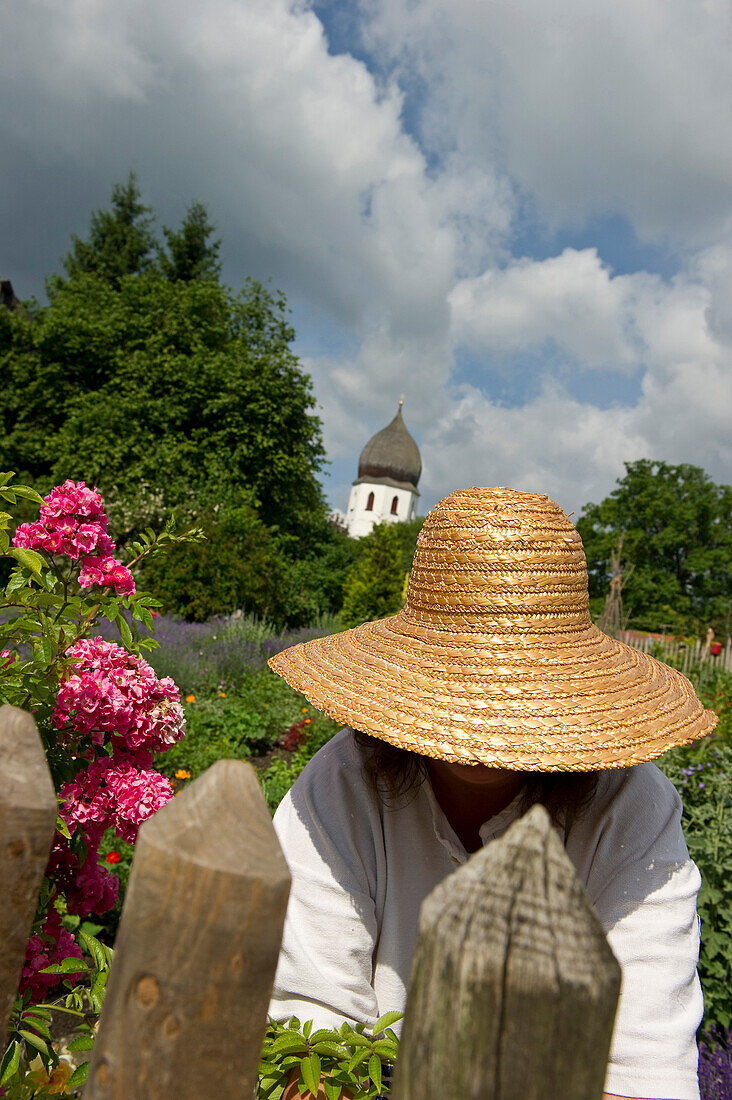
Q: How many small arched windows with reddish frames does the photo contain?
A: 2